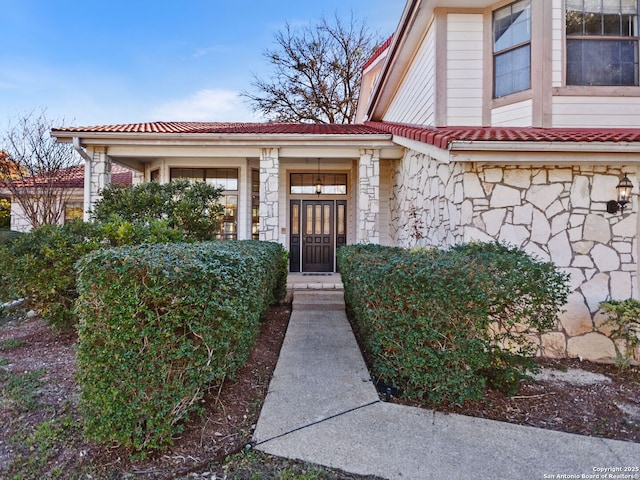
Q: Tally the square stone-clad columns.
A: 3